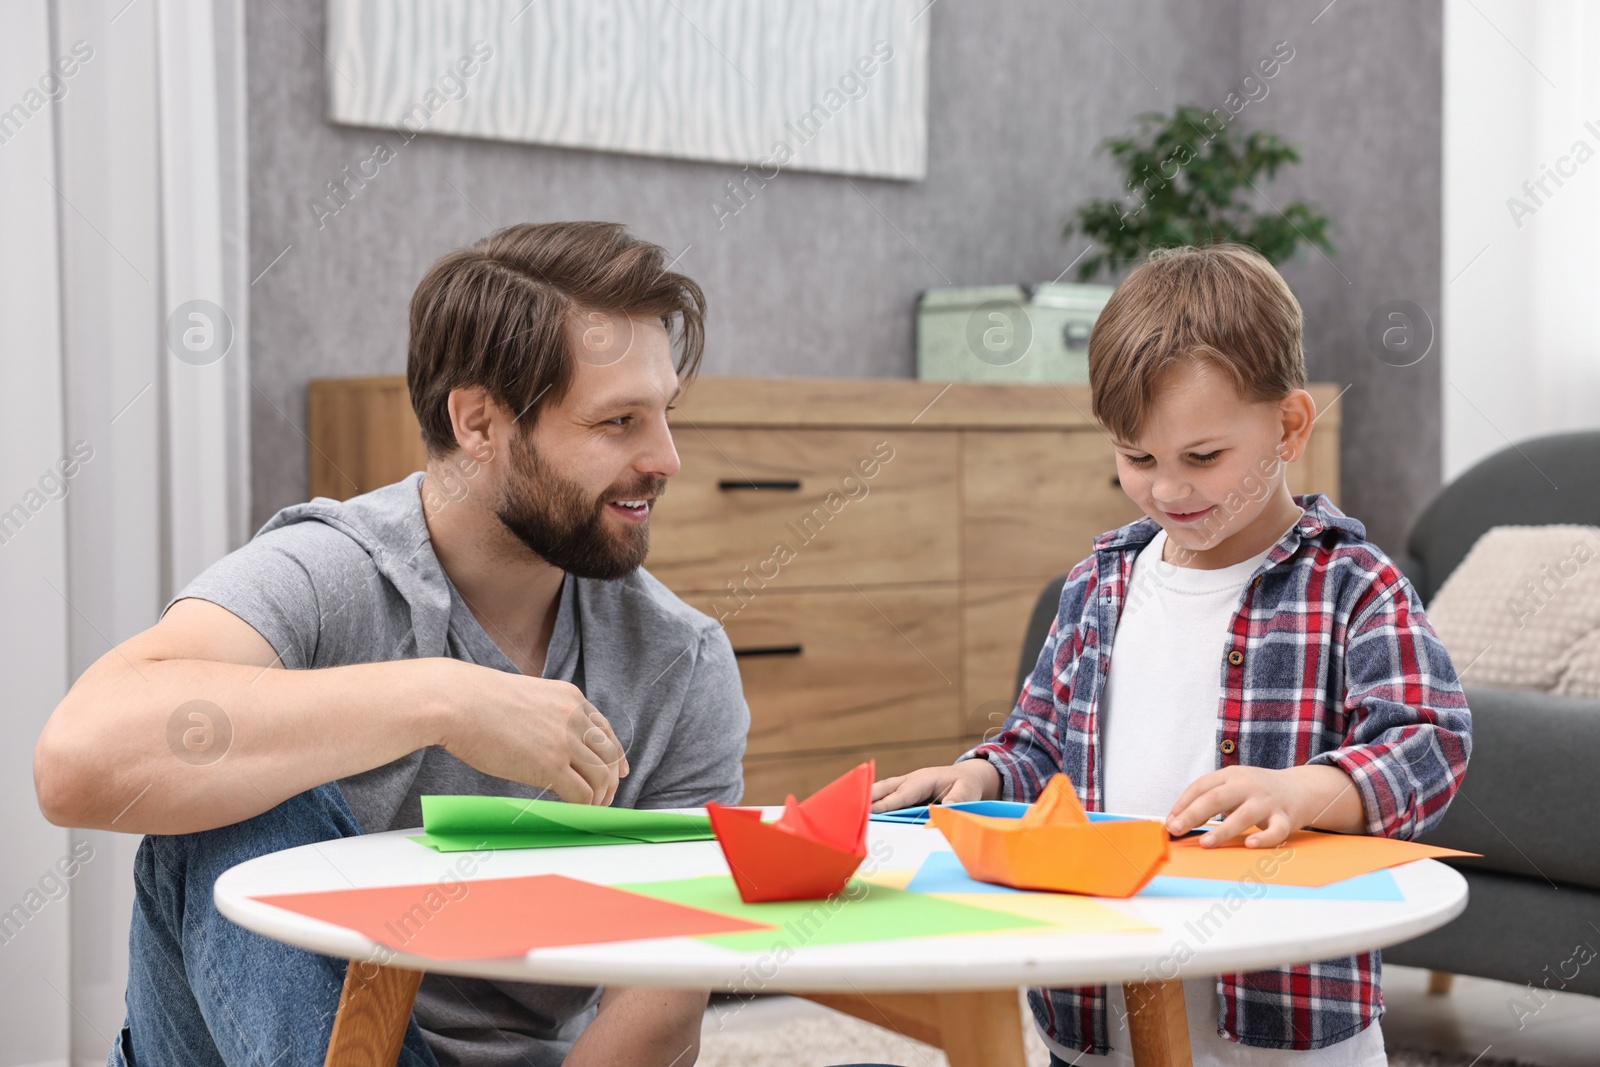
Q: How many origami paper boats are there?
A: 2